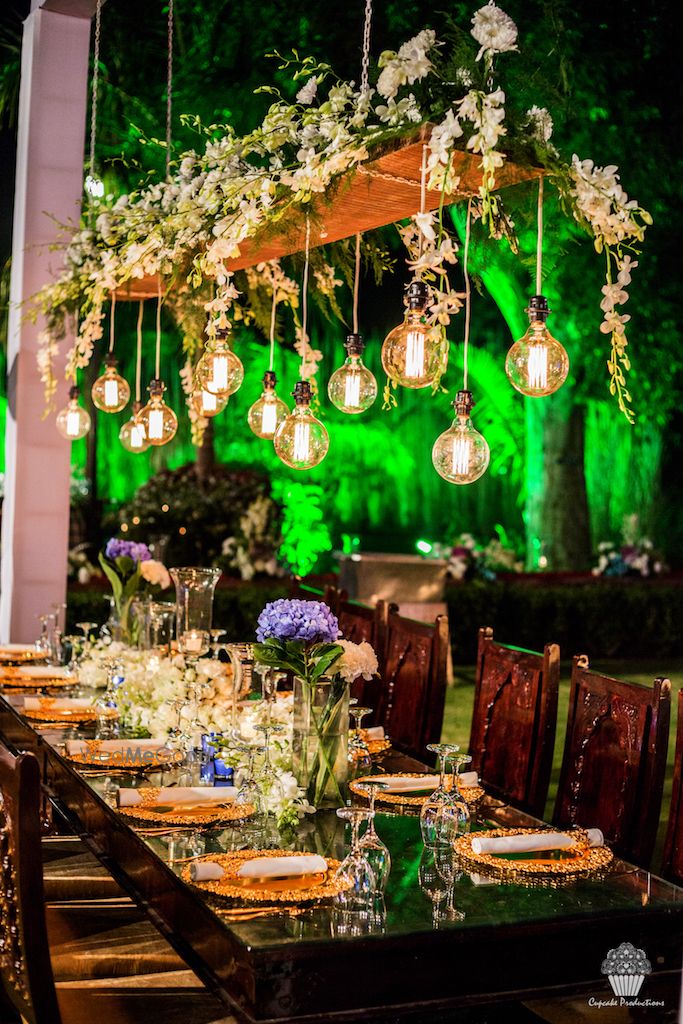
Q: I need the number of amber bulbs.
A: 12